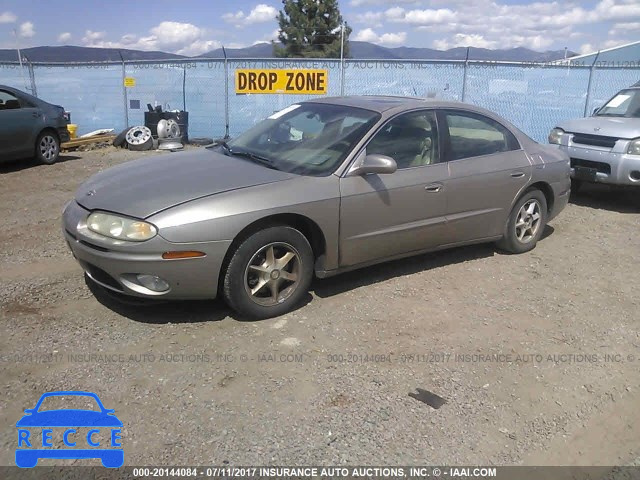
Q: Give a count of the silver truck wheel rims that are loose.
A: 3